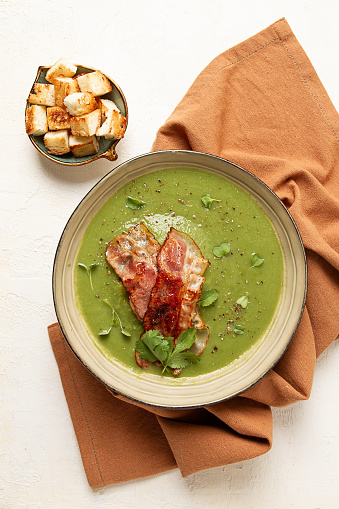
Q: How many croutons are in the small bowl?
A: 12